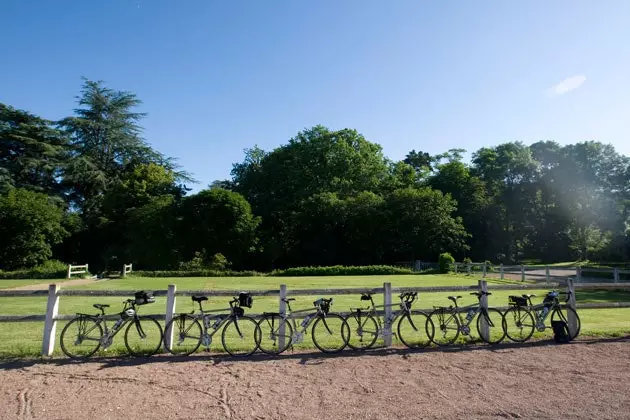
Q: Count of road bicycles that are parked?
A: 6